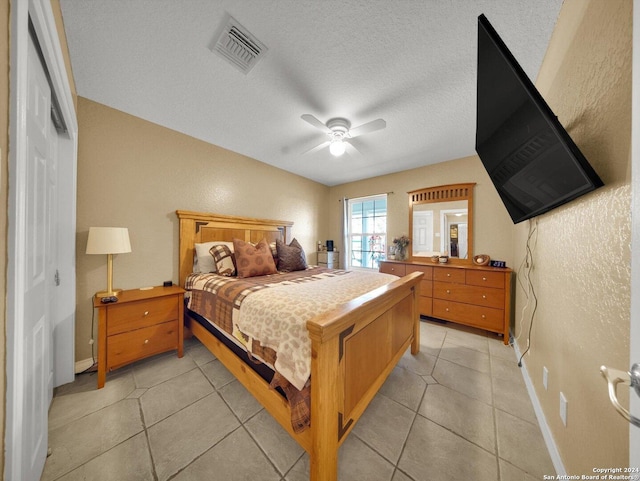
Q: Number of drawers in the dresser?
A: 8